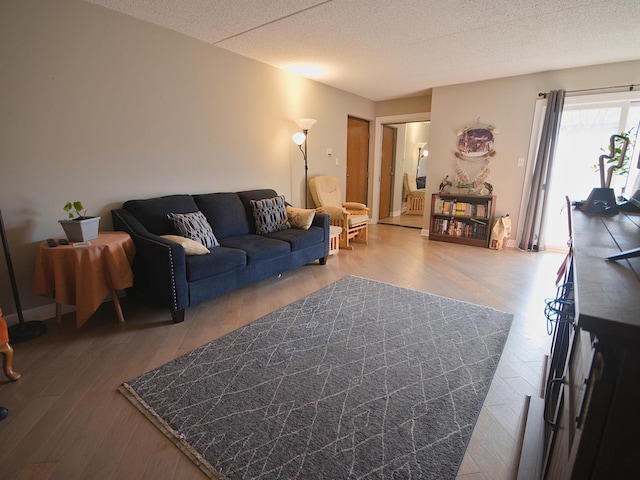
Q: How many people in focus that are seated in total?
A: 0